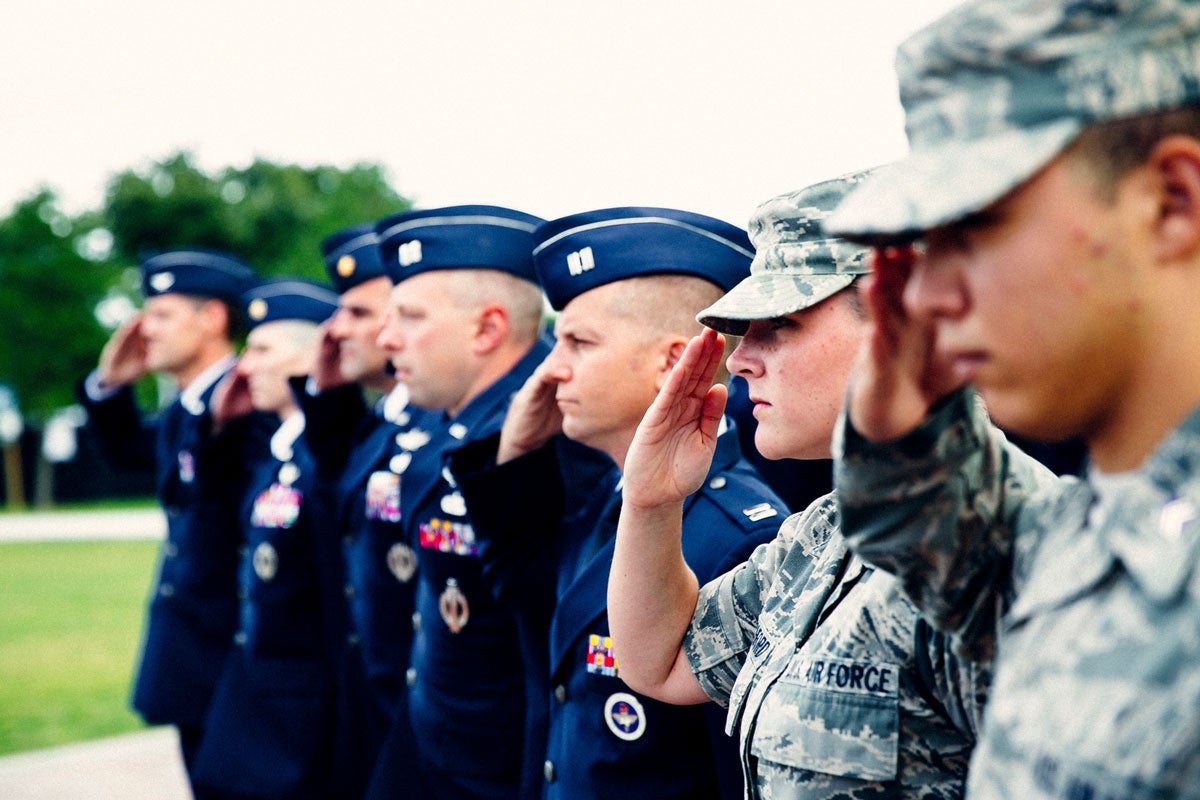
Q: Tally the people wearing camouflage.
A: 2